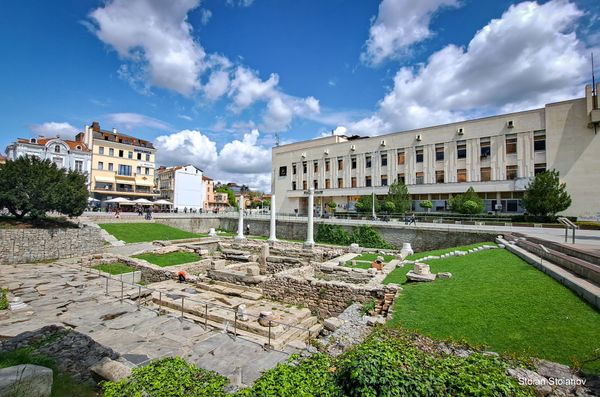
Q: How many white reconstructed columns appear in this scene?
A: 3